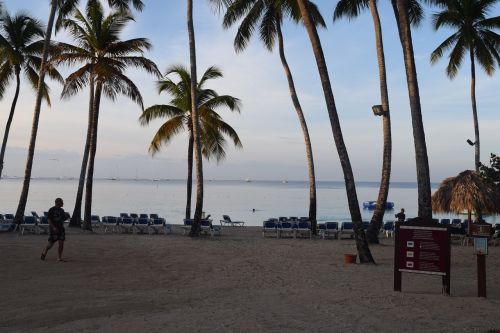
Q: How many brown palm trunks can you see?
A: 11